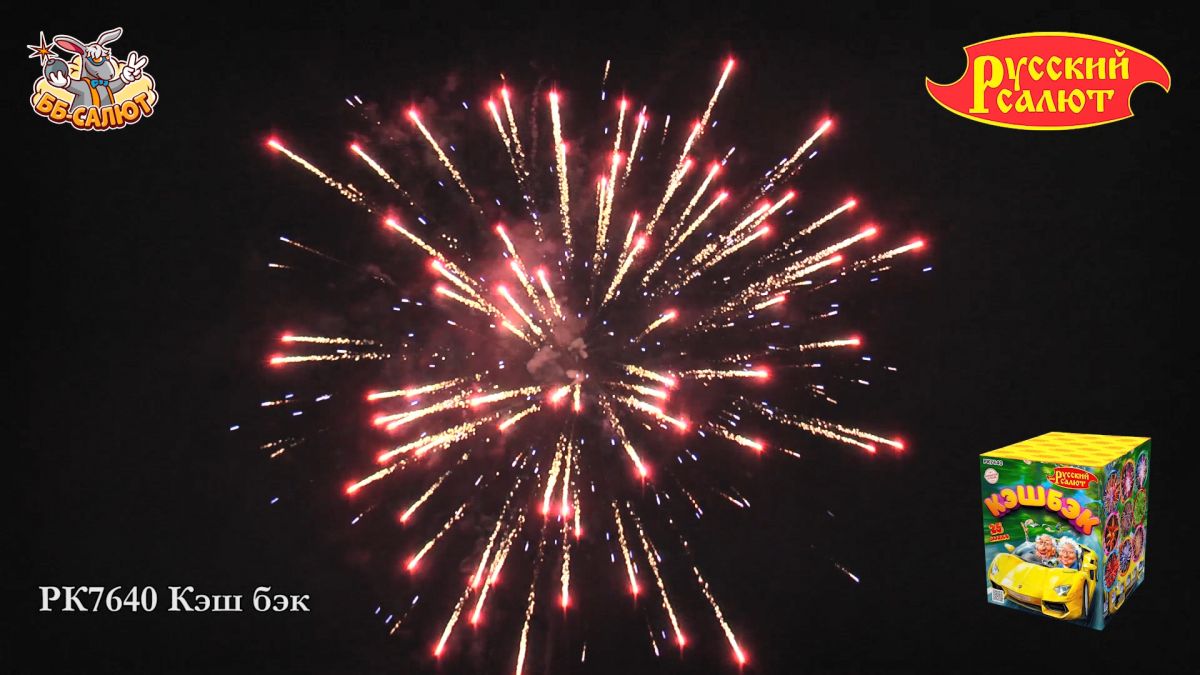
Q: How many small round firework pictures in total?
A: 9